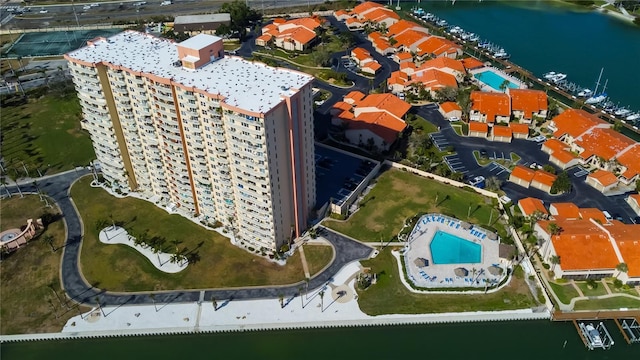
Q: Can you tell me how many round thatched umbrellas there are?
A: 5